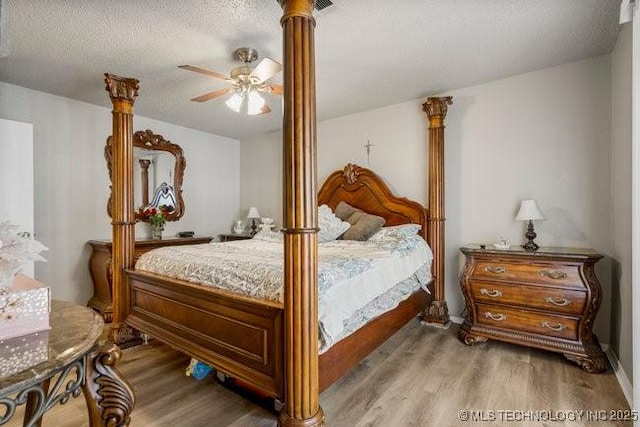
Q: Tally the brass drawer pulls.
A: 6